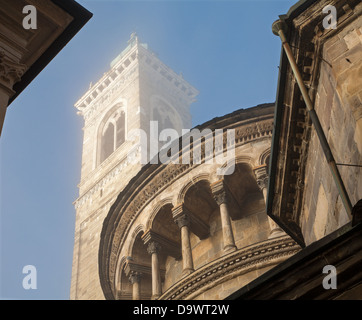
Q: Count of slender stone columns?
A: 5